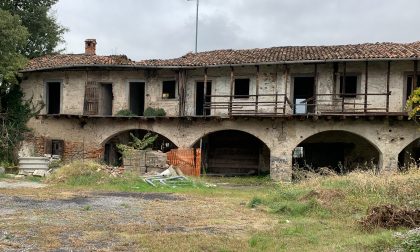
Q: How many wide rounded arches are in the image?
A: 4